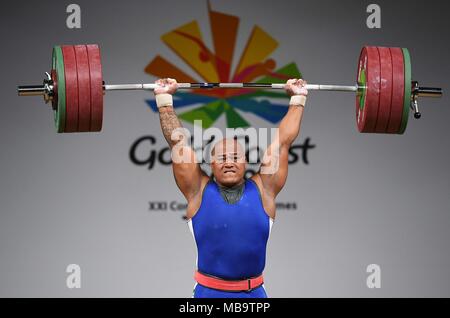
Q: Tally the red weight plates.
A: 6